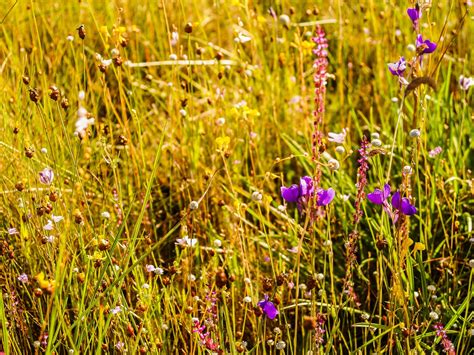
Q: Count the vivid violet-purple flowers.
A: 9